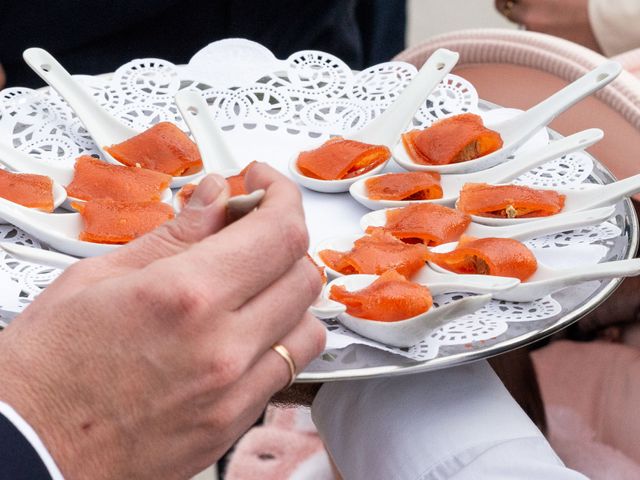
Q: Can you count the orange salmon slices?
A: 14